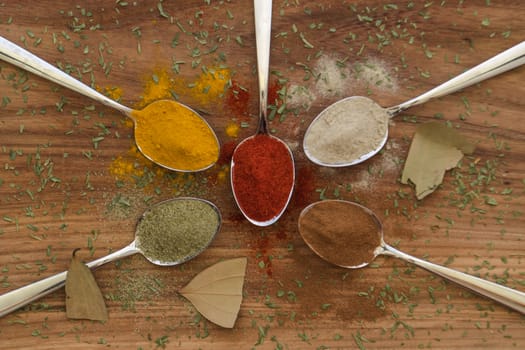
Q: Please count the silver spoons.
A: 5